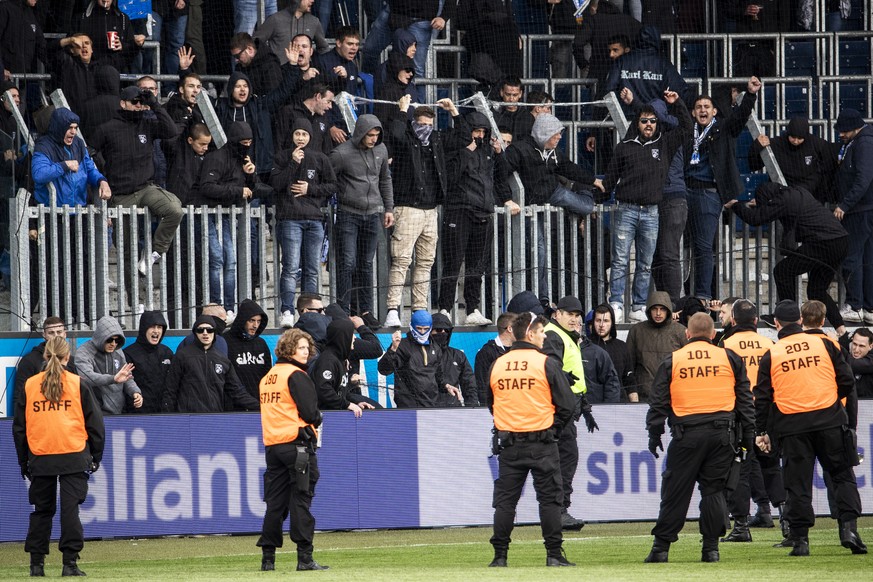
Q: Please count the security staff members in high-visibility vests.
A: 8